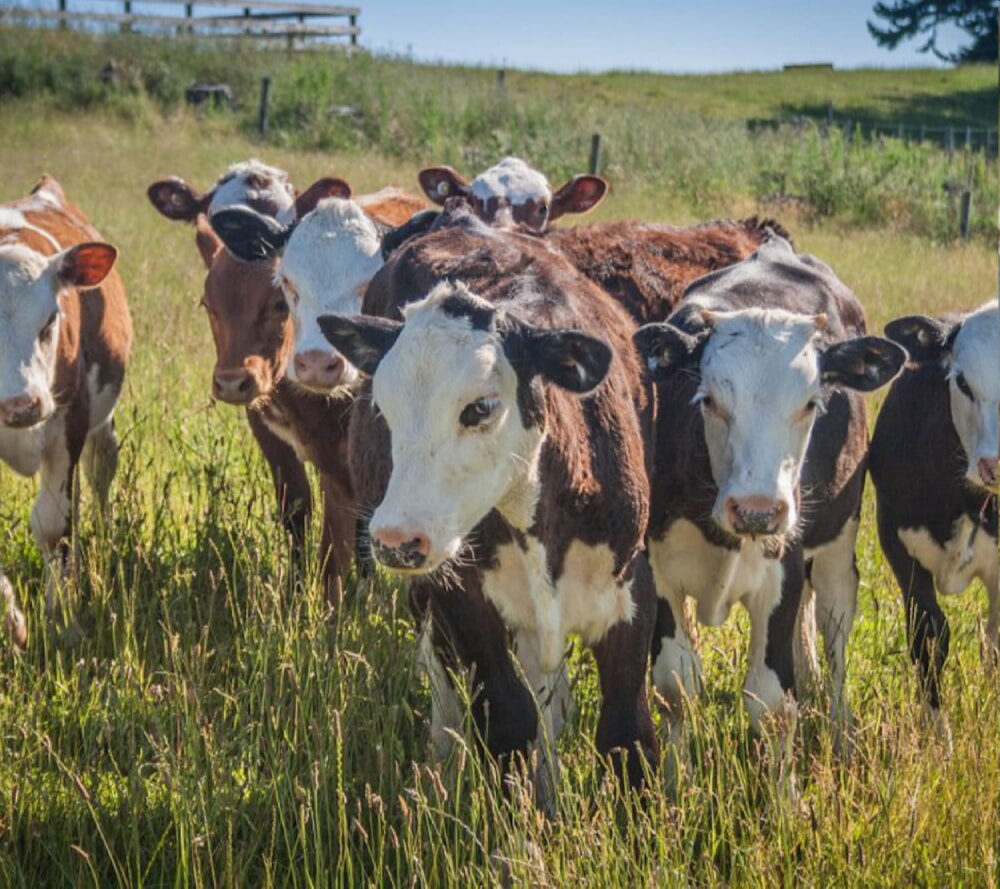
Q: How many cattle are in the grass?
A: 8